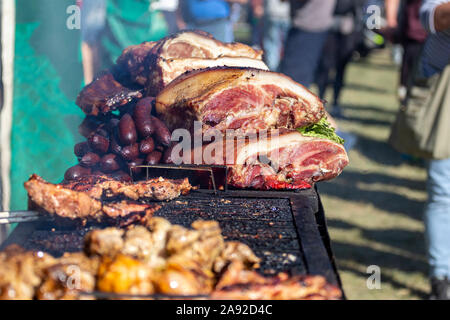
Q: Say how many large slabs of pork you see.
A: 3